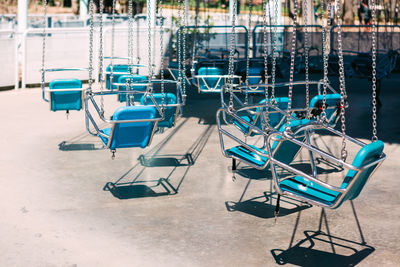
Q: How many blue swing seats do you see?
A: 11